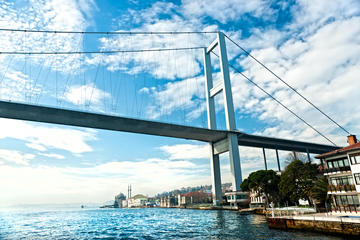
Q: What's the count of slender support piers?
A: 4